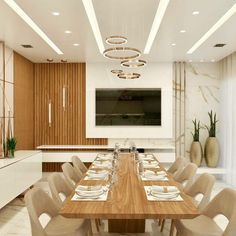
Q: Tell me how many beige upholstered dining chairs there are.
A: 8